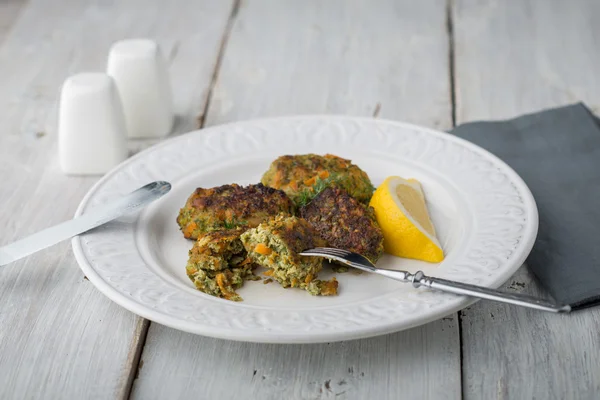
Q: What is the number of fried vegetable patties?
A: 4